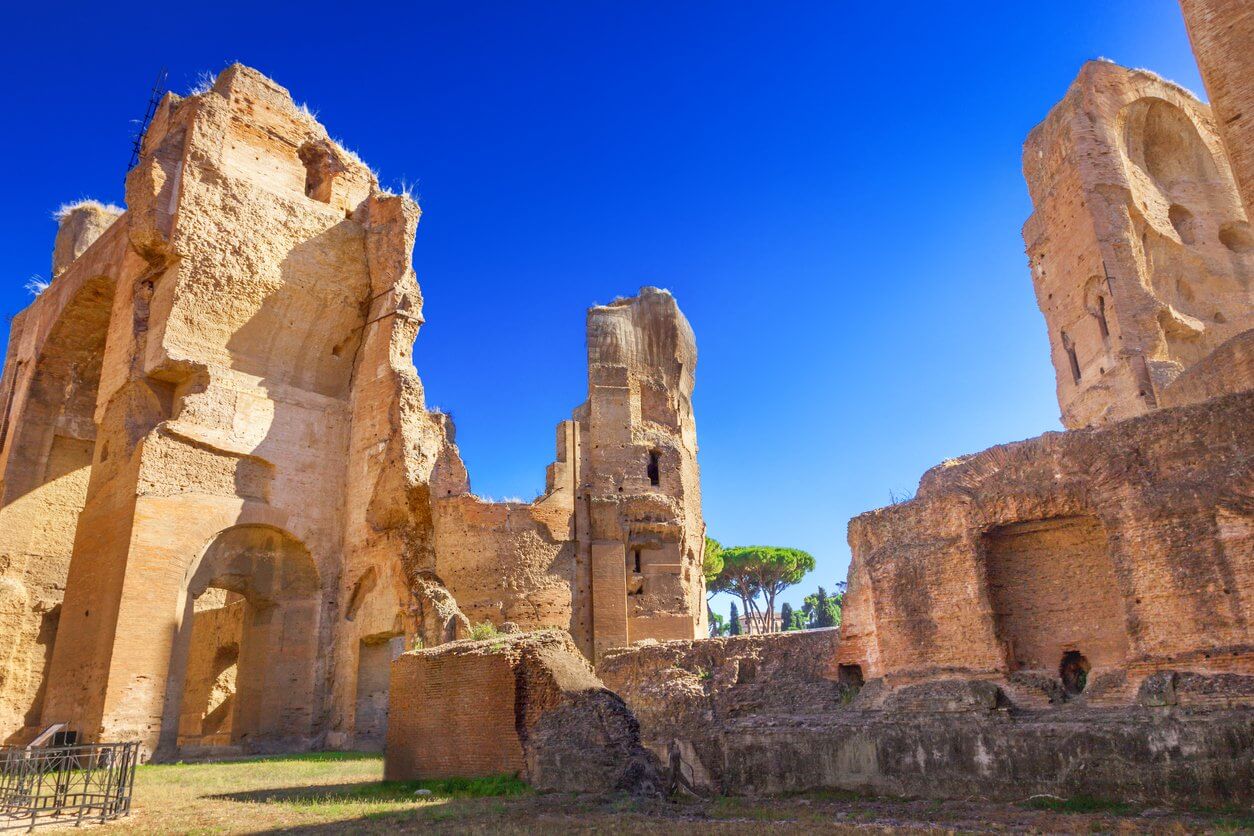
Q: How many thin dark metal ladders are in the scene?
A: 1